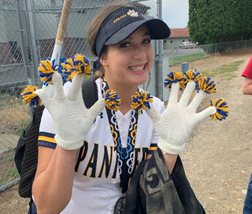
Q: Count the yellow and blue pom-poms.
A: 10